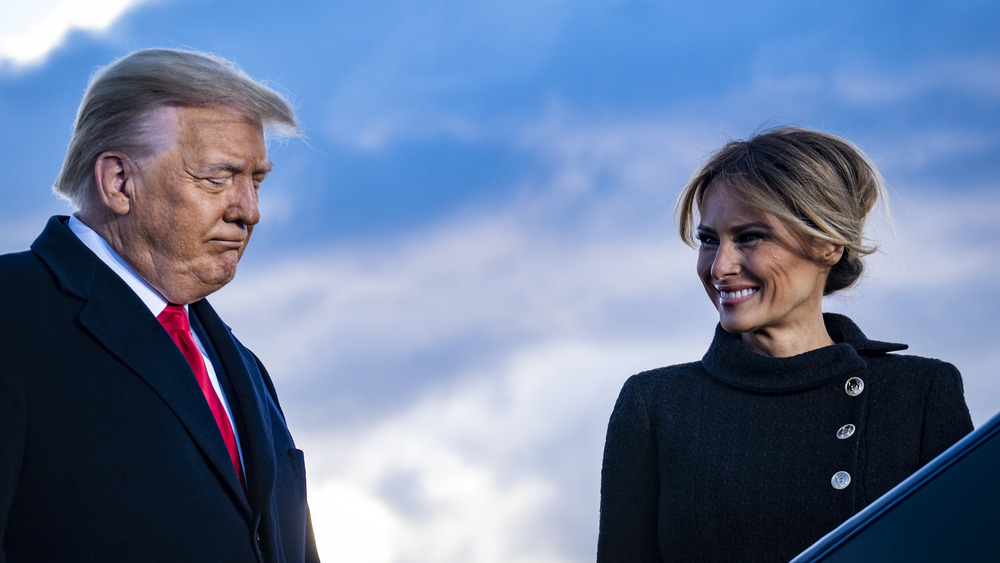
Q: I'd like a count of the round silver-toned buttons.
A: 3